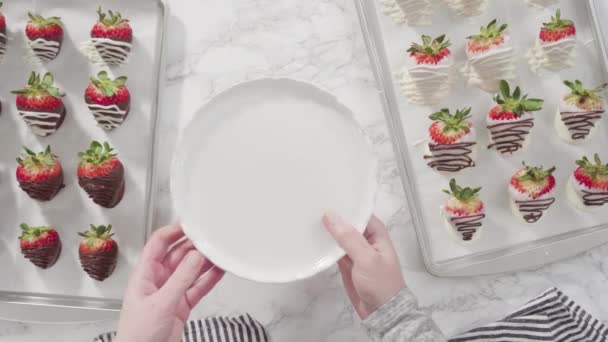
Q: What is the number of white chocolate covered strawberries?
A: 12